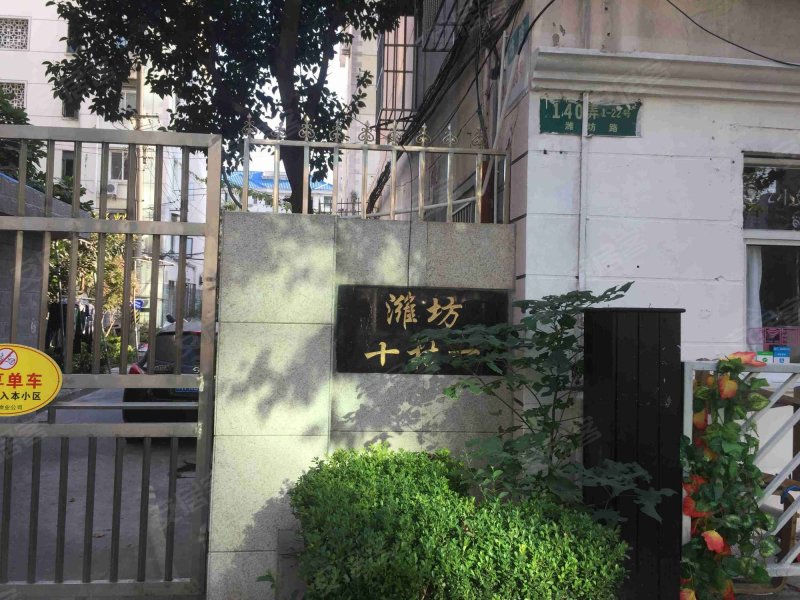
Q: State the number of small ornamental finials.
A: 9